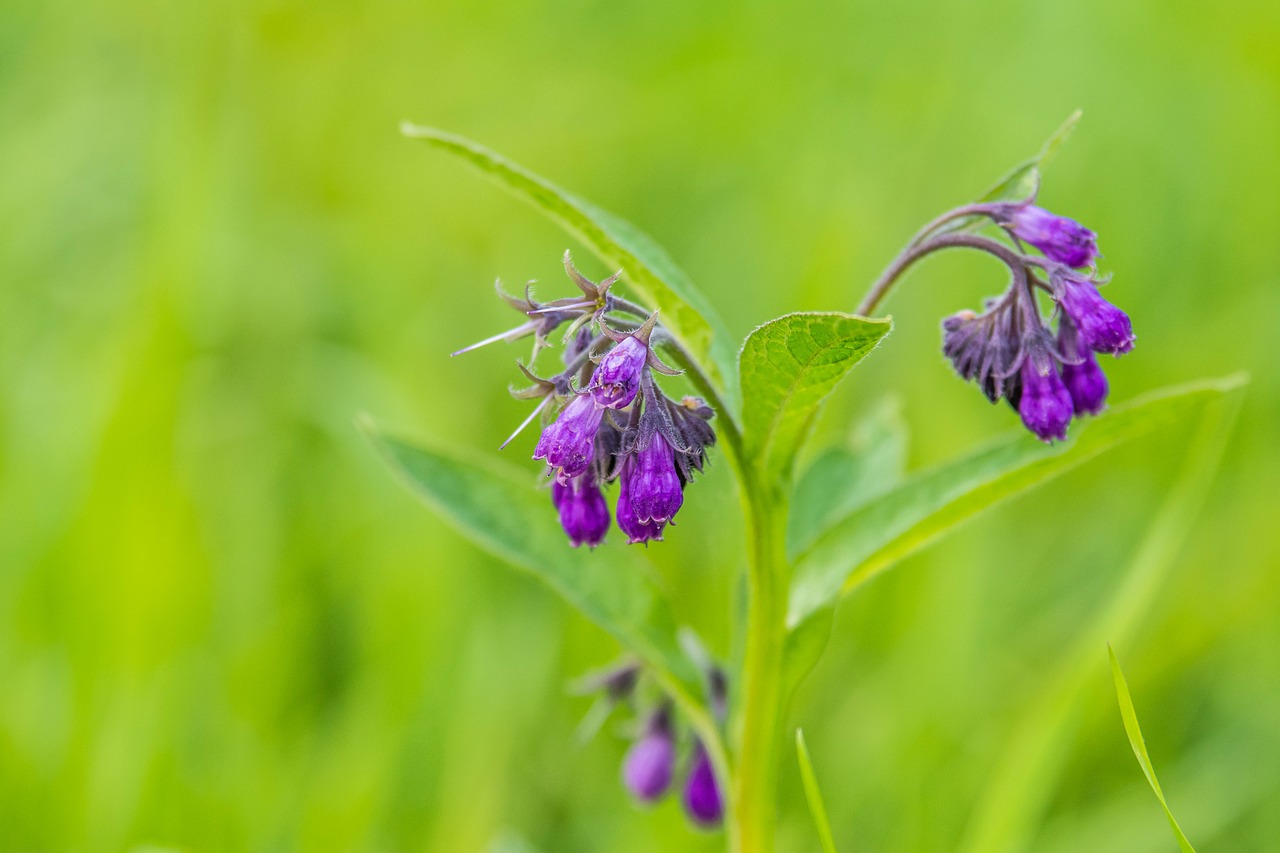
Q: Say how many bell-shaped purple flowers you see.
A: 11